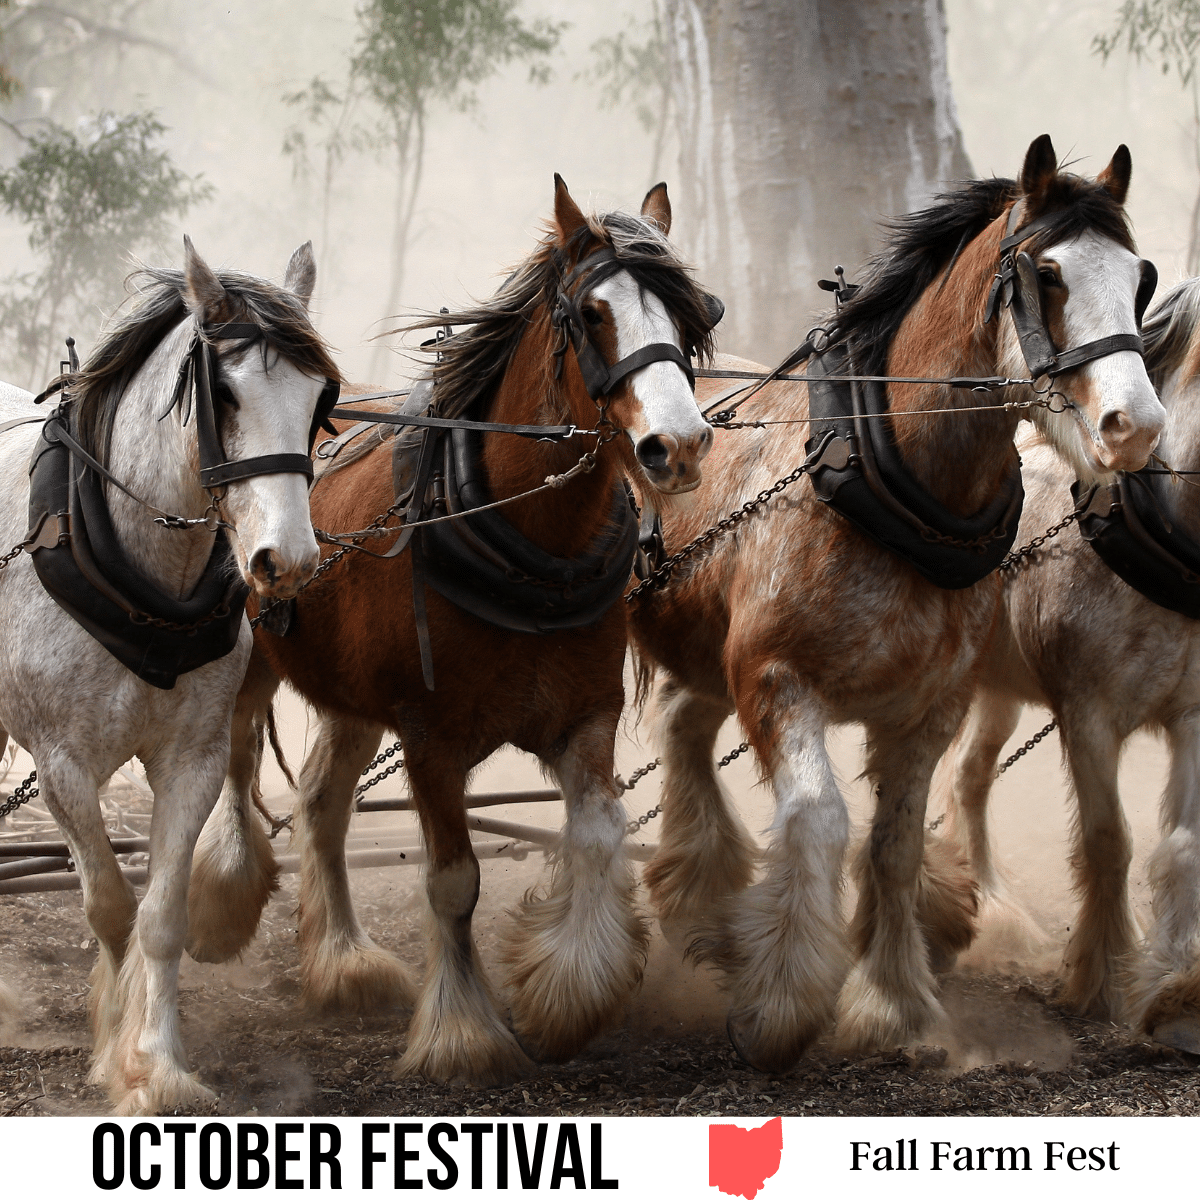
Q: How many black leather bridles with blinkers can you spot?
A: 3